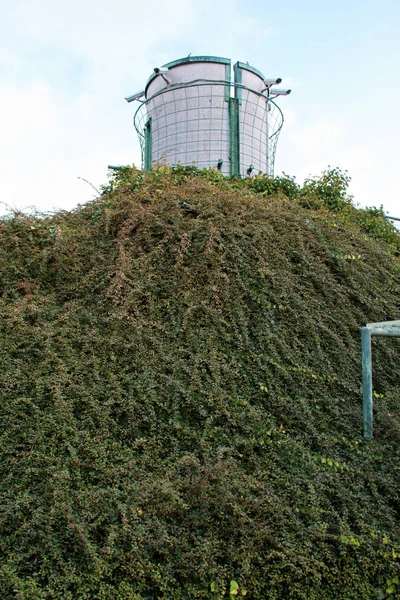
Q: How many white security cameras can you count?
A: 4